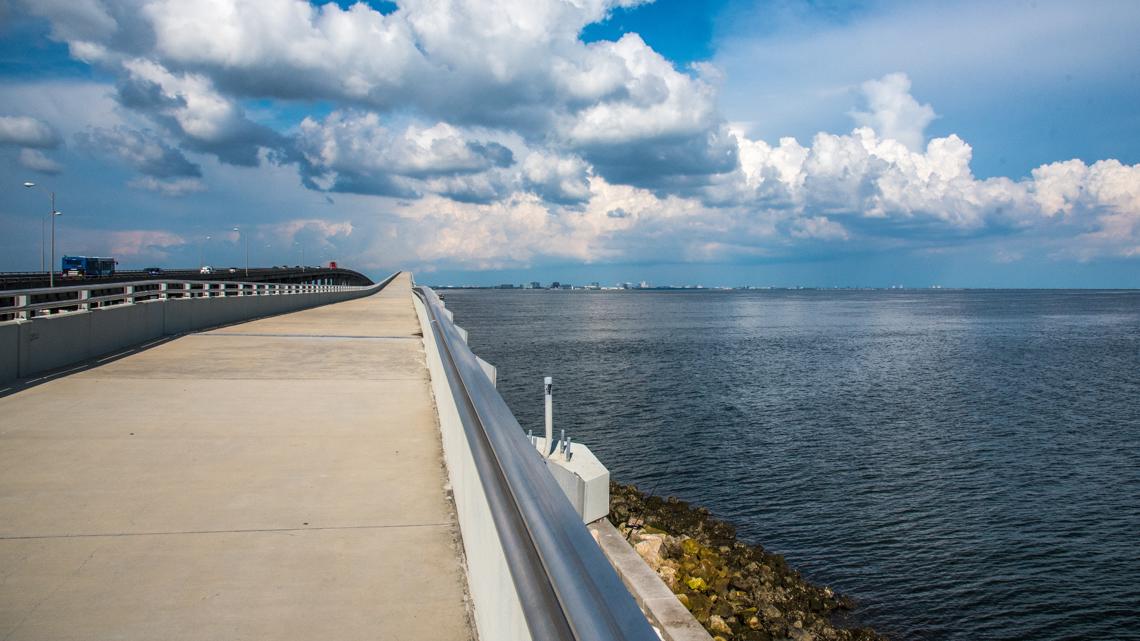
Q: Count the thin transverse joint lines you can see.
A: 3